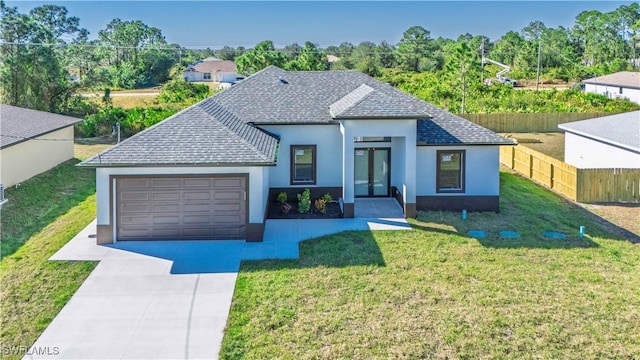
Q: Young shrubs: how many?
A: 5